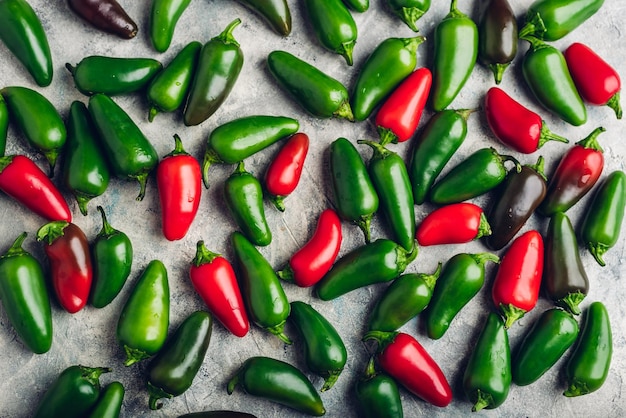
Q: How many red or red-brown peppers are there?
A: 13